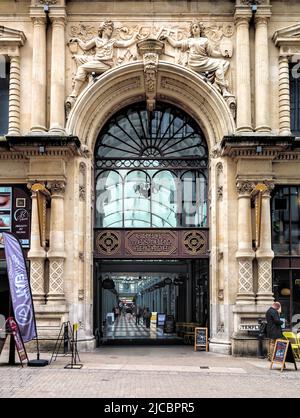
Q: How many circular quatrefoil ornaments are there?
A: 2